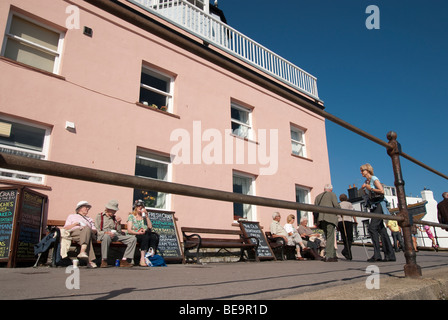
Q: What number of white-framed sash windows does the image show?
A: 8